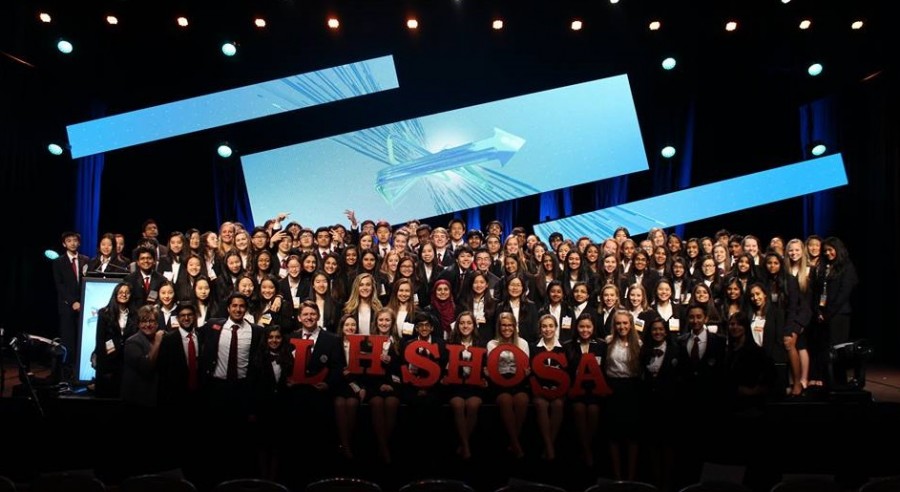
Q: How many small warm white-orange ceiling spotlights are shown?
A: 12